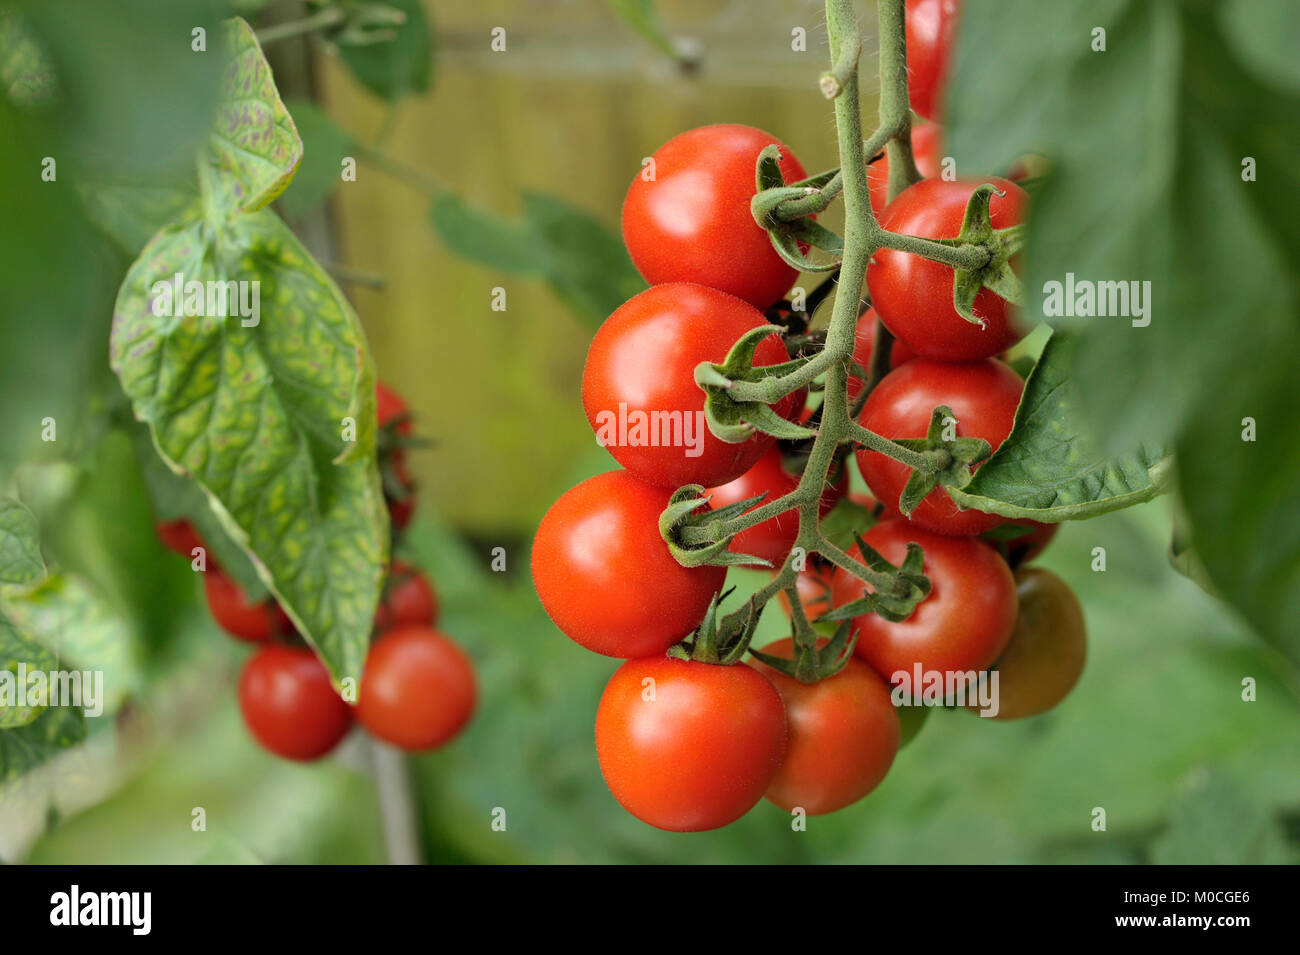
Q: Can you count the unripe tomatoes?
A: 2